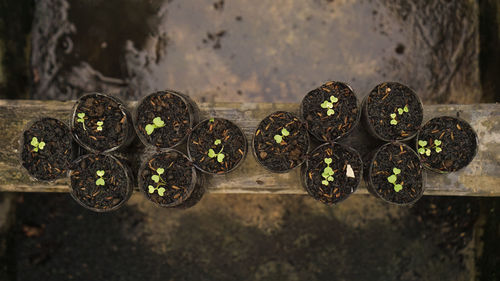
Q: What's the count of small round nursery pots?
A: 12